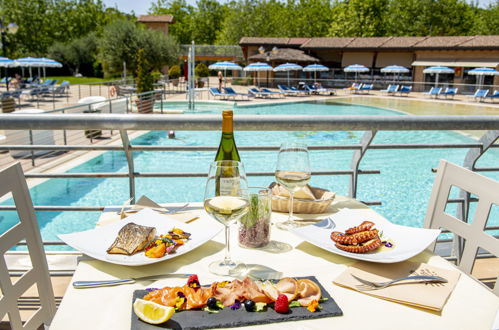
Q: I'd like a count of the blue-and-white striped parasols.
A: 11